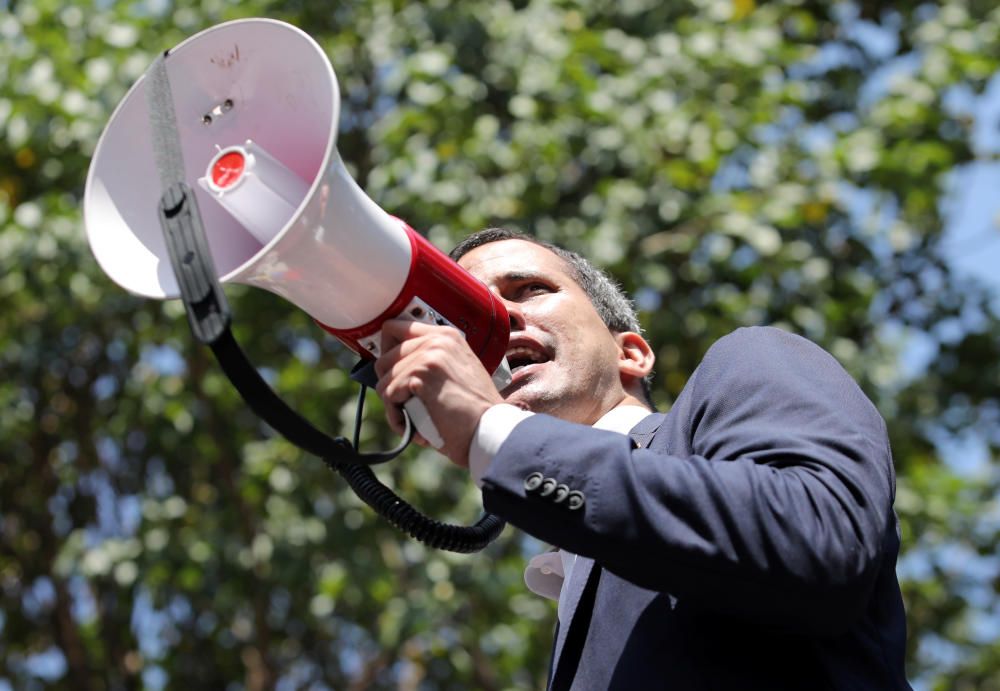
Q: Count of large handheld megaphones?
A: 1